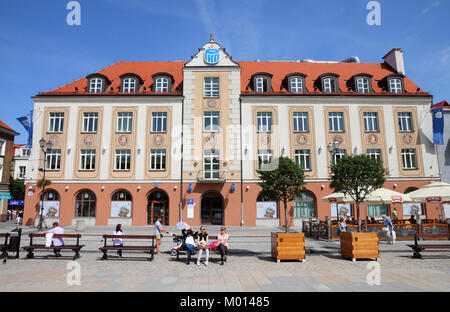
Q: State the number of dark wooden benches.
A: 5